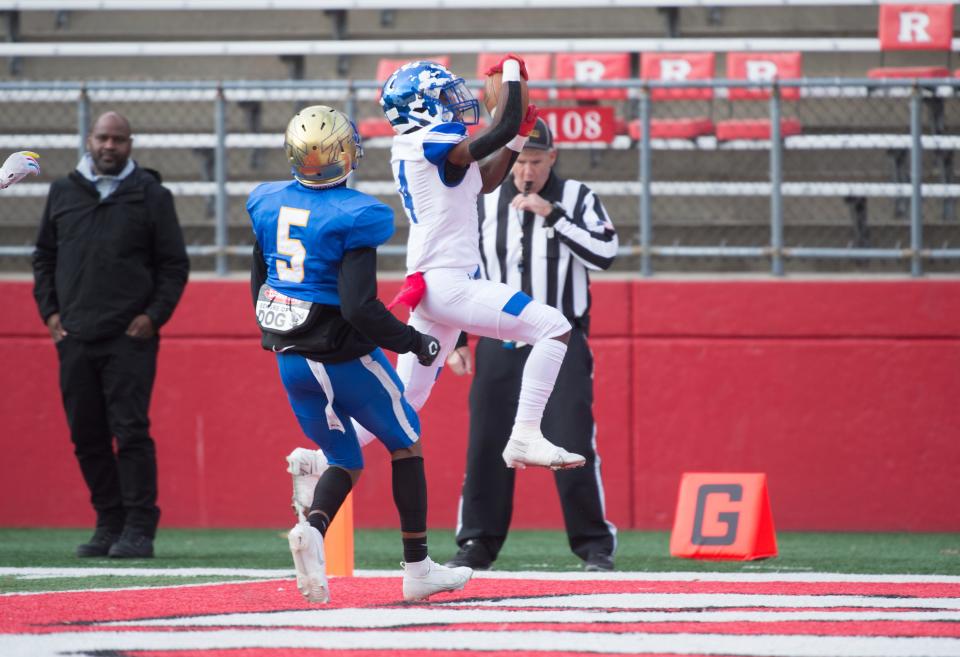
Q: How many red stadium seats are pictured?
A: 6